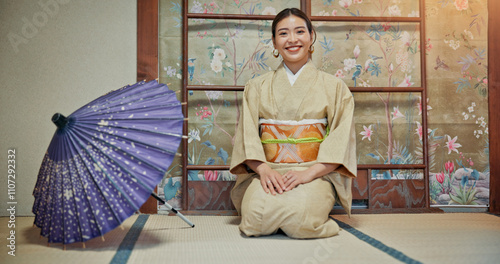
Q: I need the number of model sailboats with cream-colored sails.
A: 0